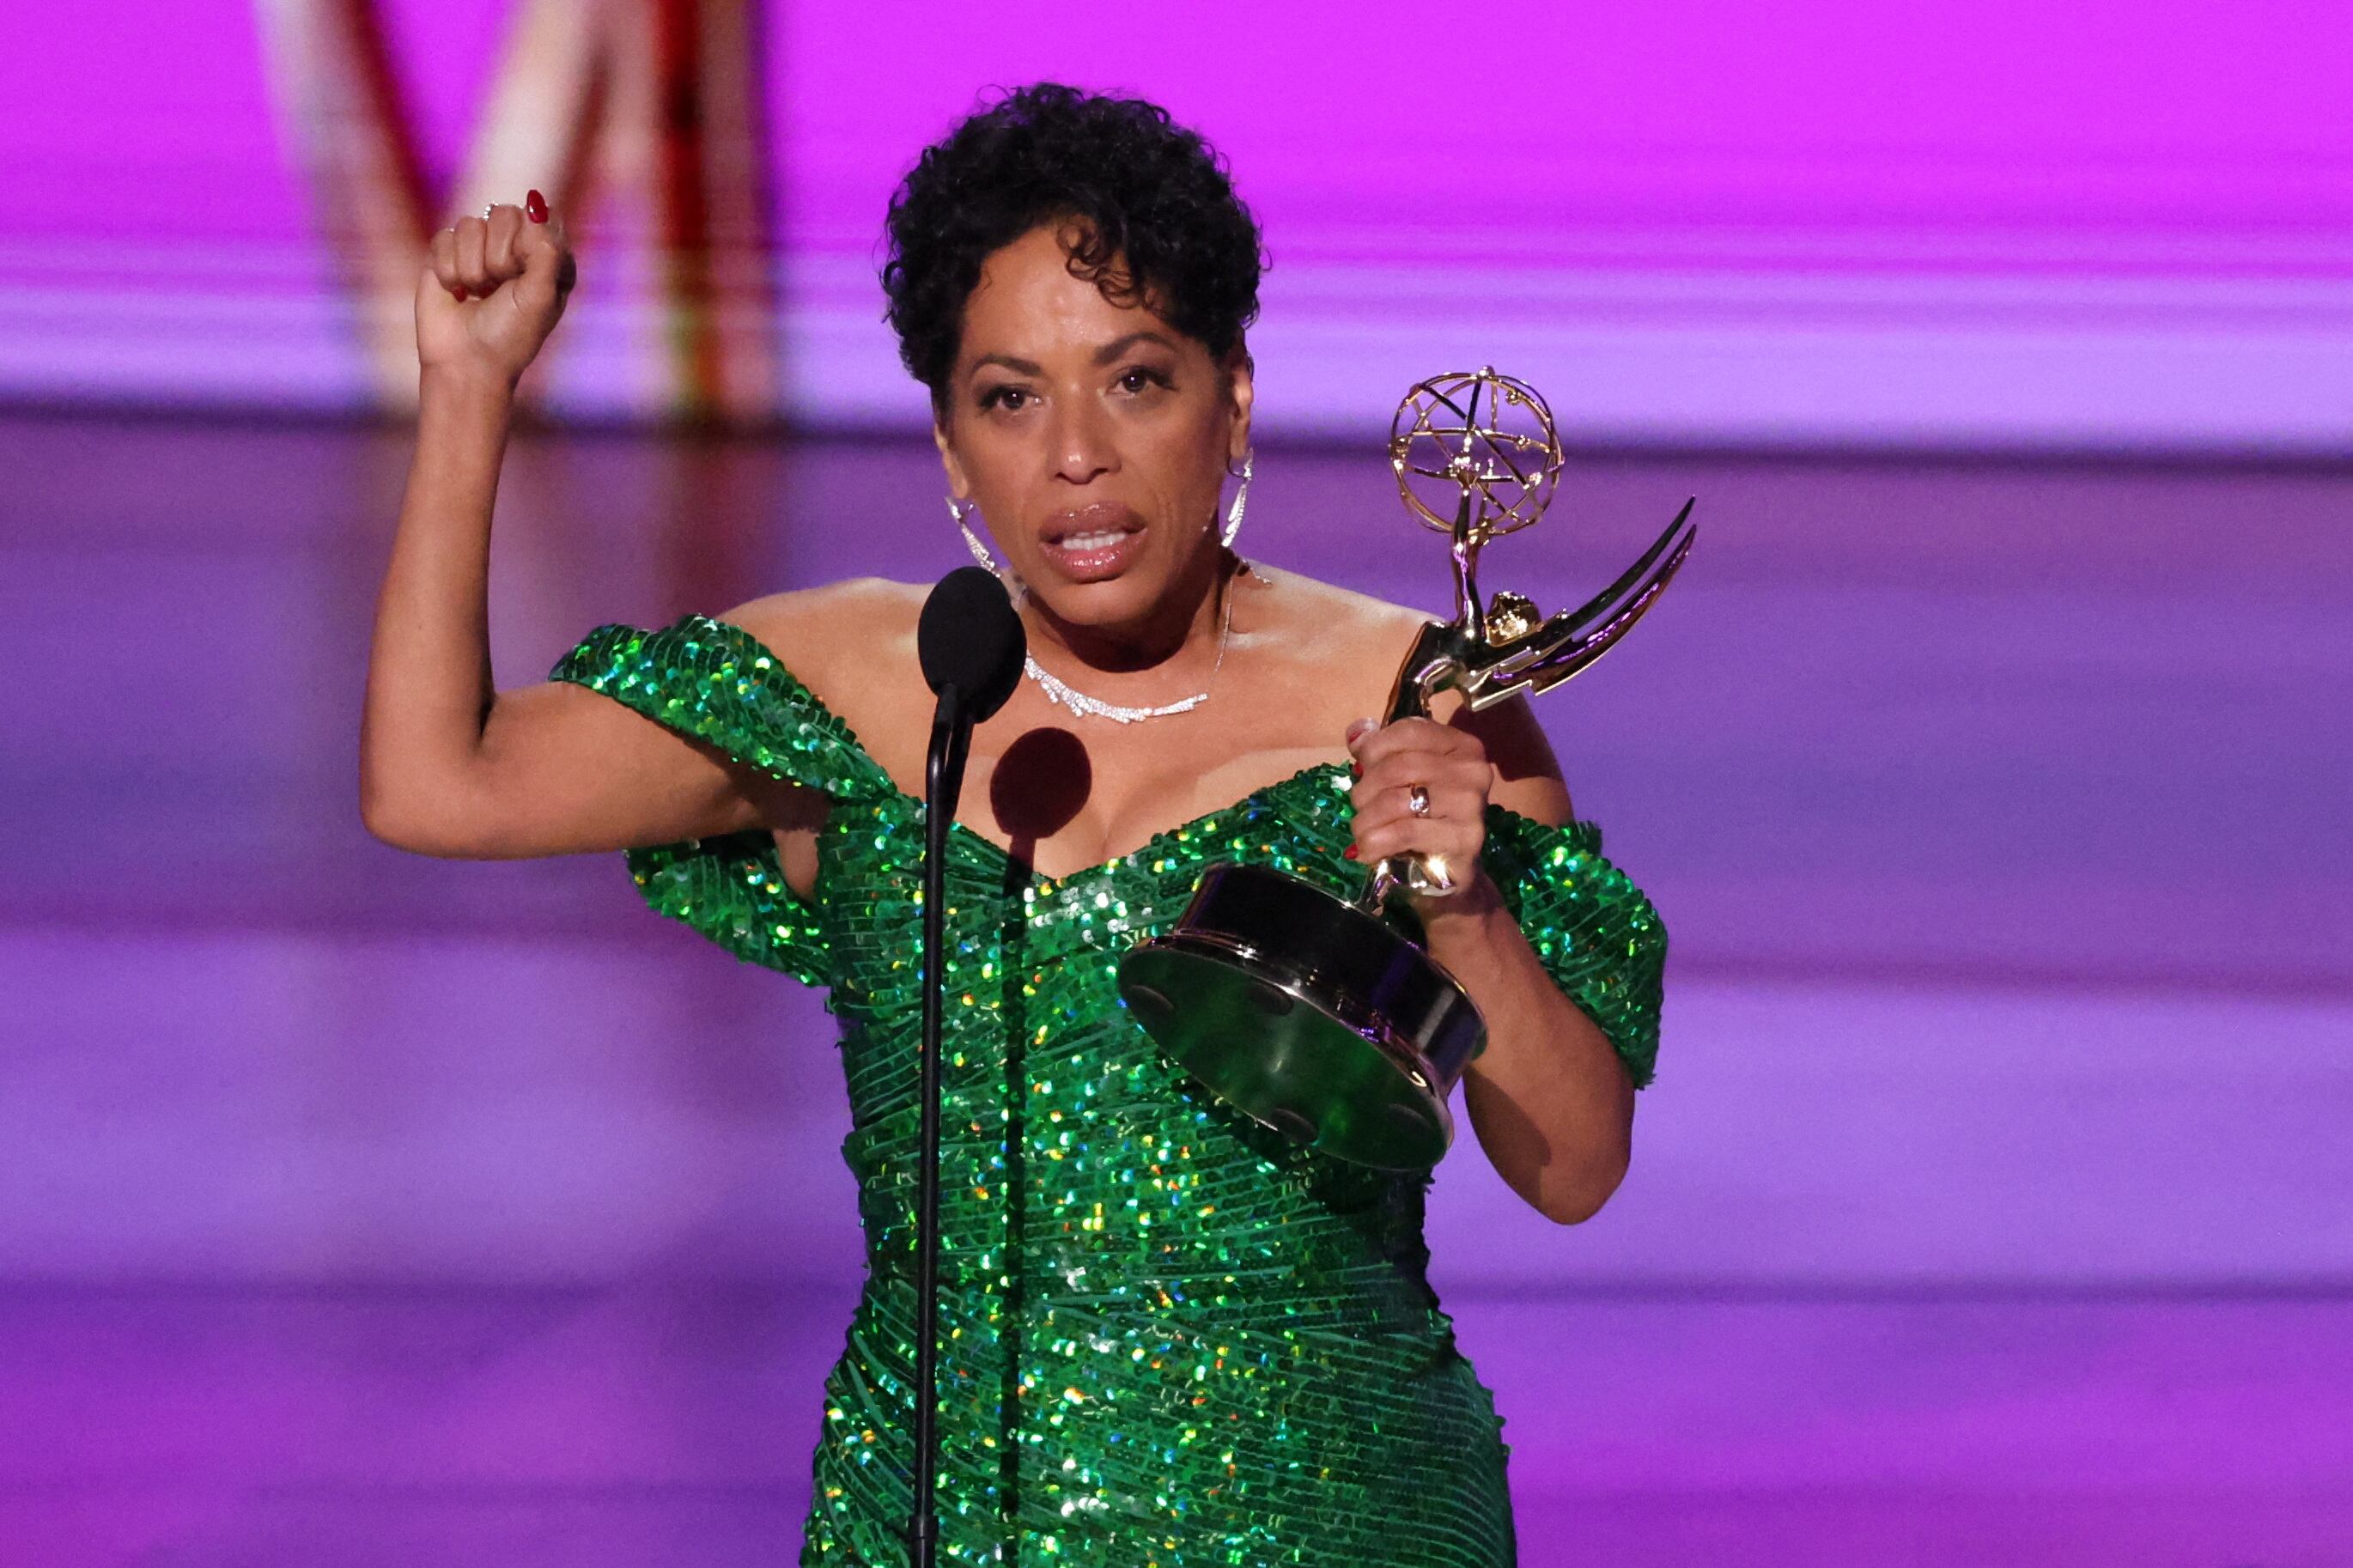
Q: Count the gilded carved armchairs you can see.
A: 0